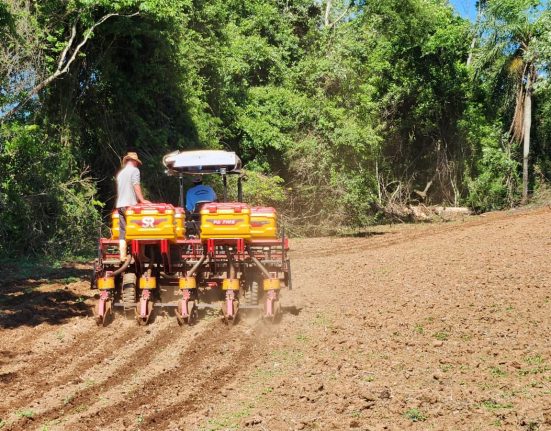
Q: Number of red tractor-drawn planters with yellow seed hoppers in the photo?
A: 1